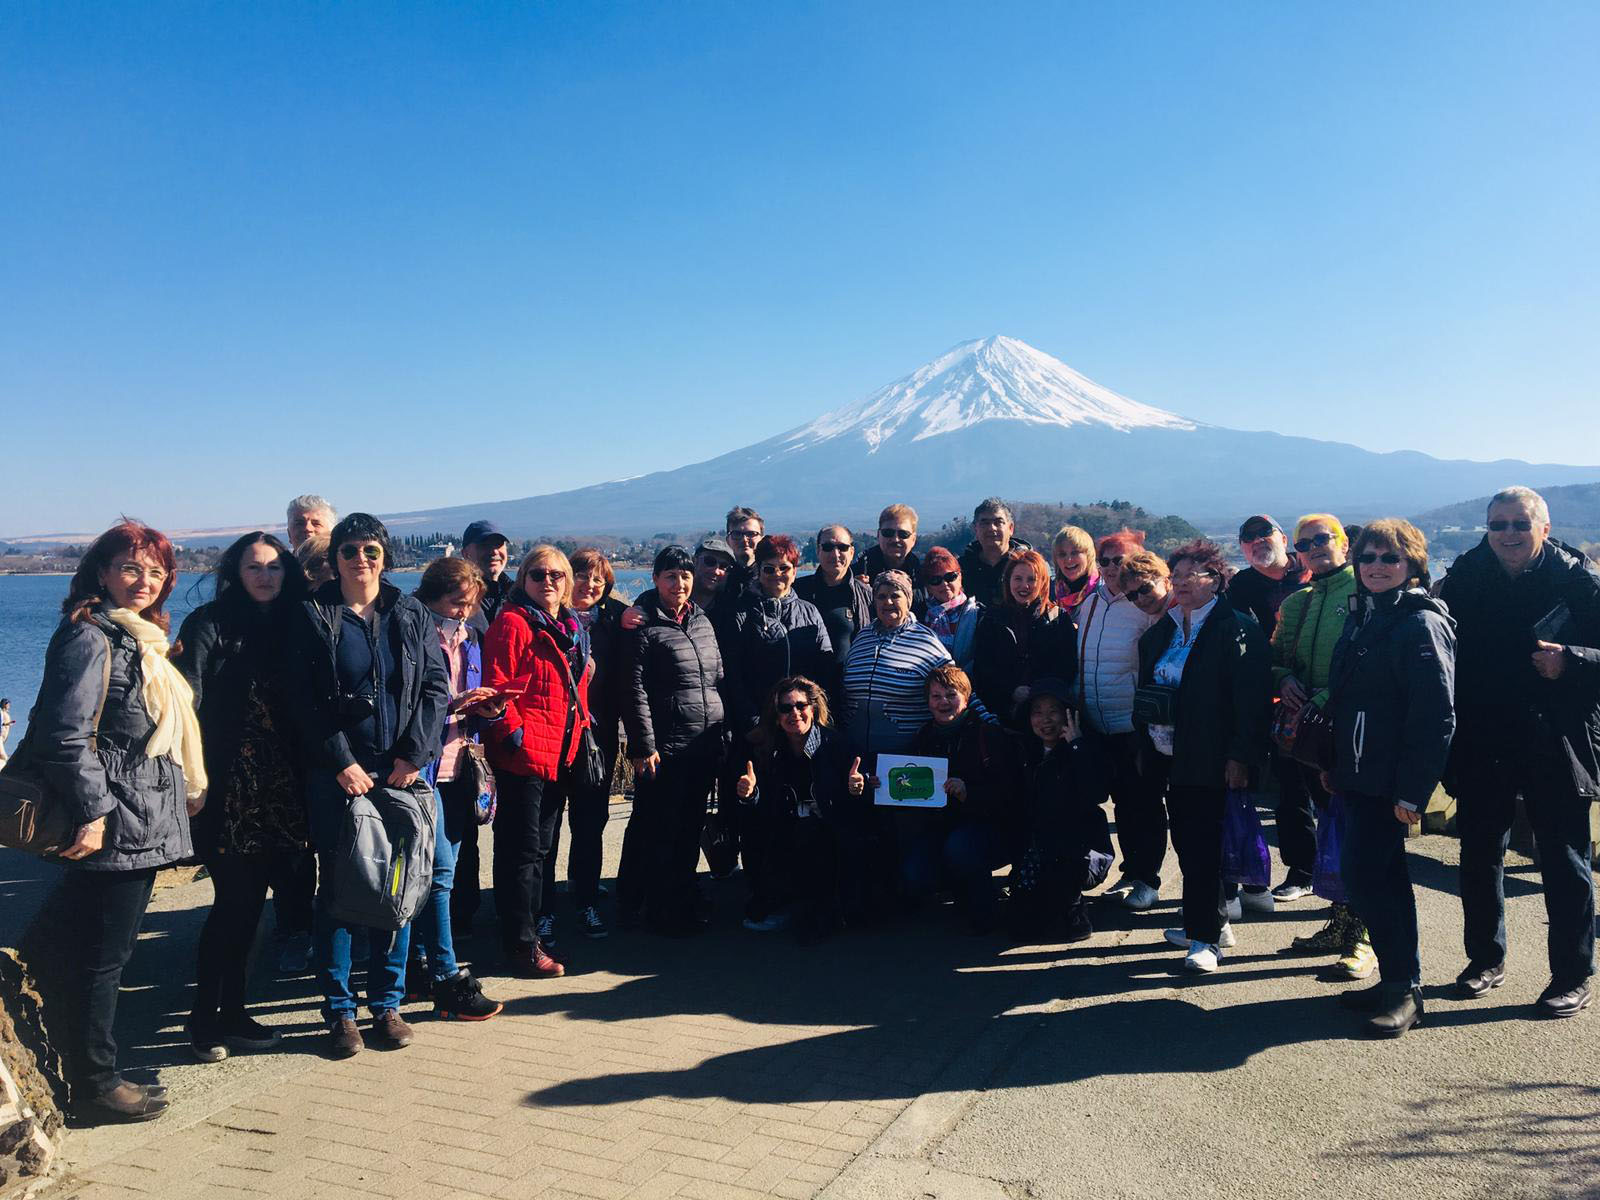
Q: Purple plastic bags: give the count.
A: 2